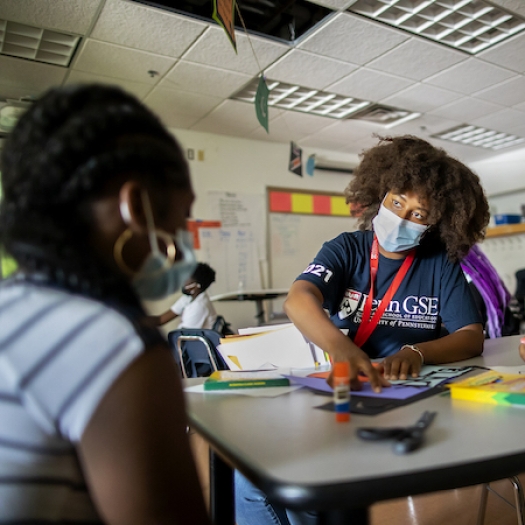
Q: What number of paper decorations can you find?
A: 4